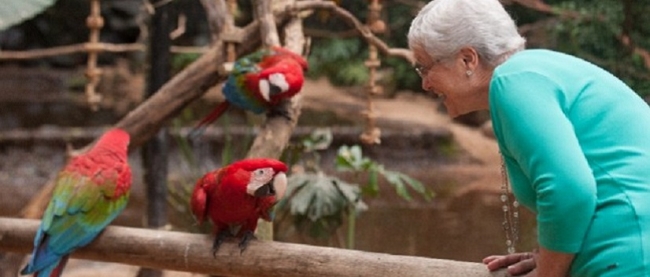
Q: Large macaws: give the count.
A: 3